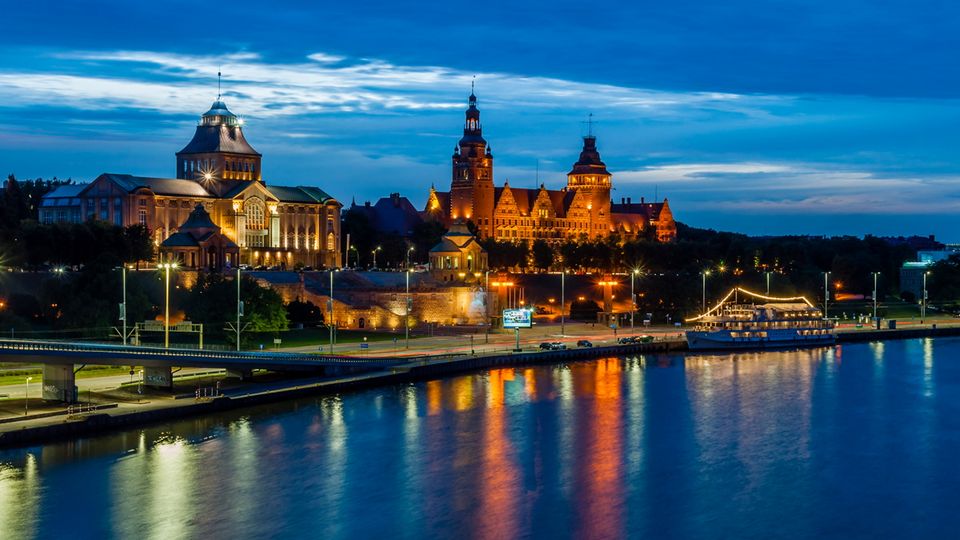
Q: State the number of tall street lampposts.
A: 13